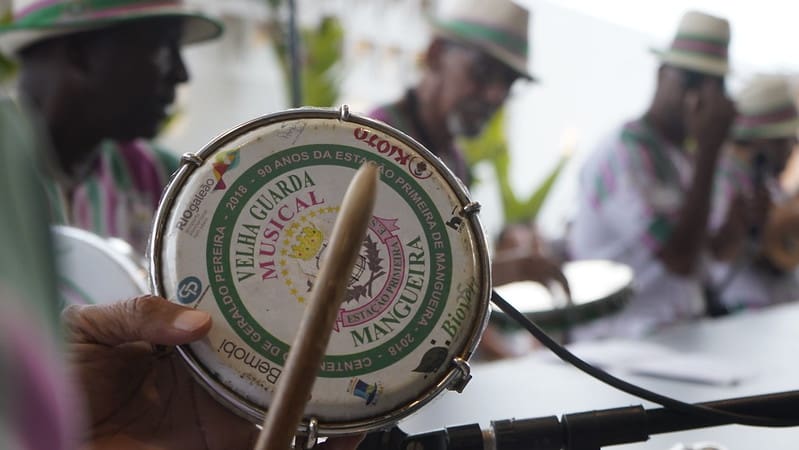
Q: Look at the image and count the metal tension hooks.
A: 5